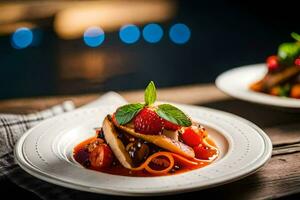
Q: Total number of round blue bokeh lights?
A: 5